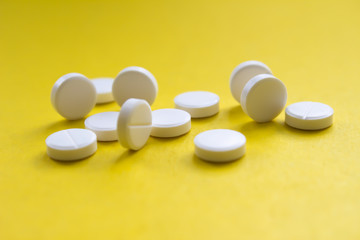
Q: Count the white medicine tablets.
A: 12